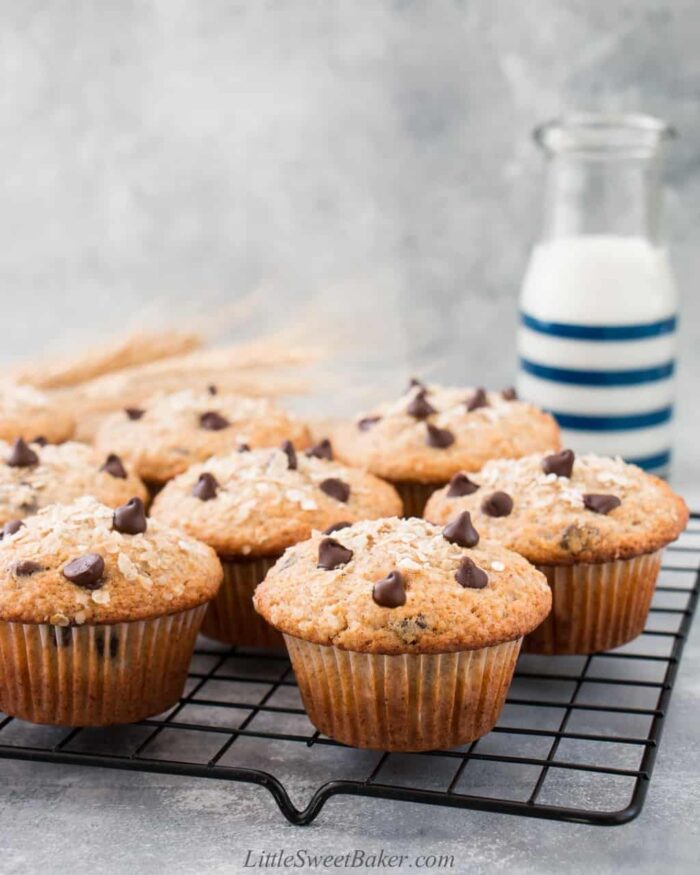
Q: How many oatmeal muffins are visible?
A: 8